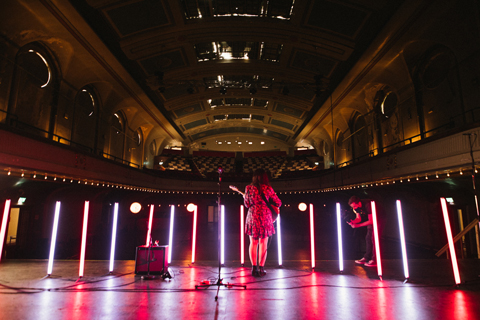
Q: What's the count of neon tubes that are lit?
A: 15